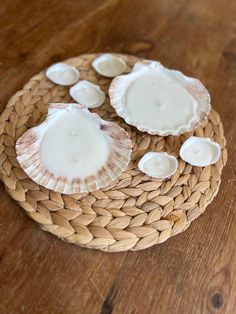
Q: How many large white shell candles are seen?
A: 2